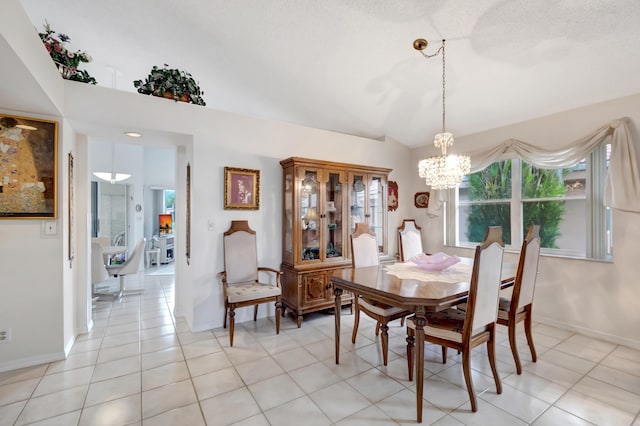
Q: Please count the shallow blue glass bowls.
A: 0